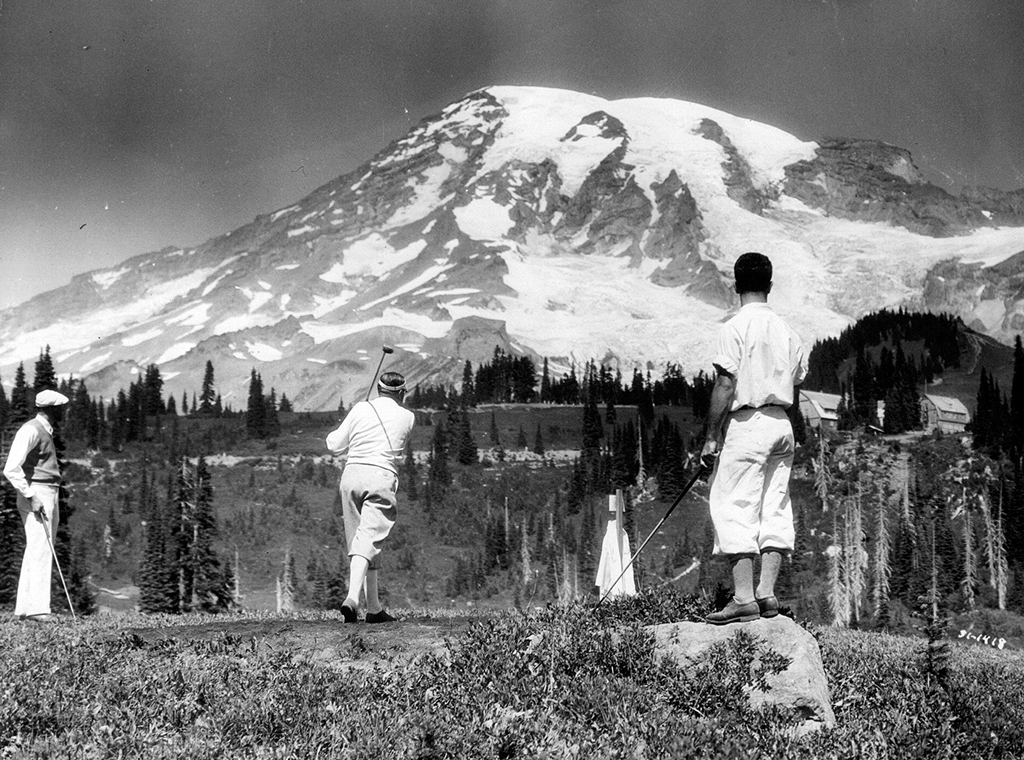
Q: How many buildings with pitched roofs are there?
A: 2